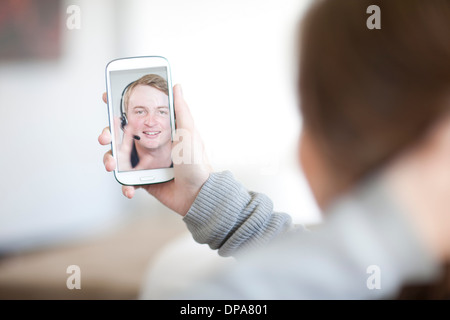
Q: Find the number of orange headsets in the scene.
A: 0